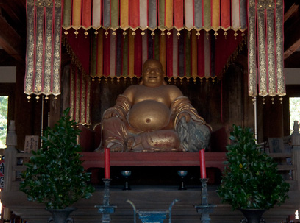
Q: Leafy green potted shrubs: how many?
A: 2